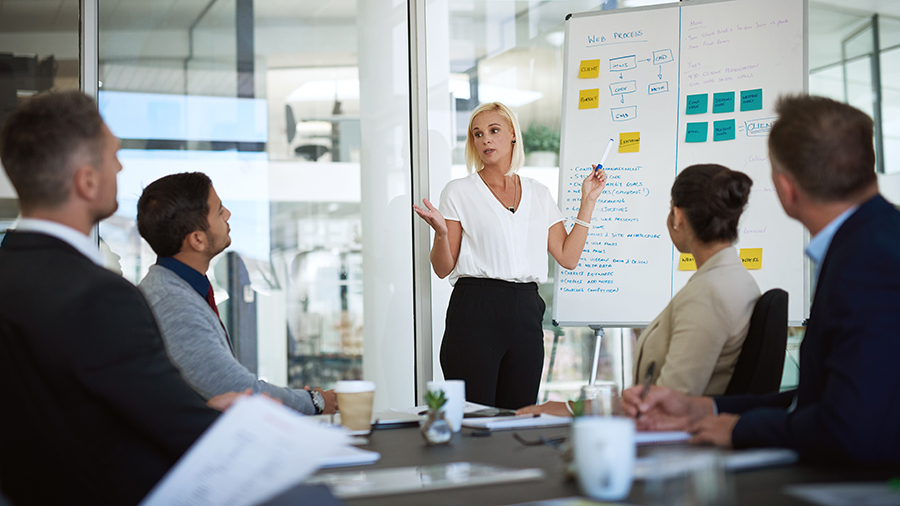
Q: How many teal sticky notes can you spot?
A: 5